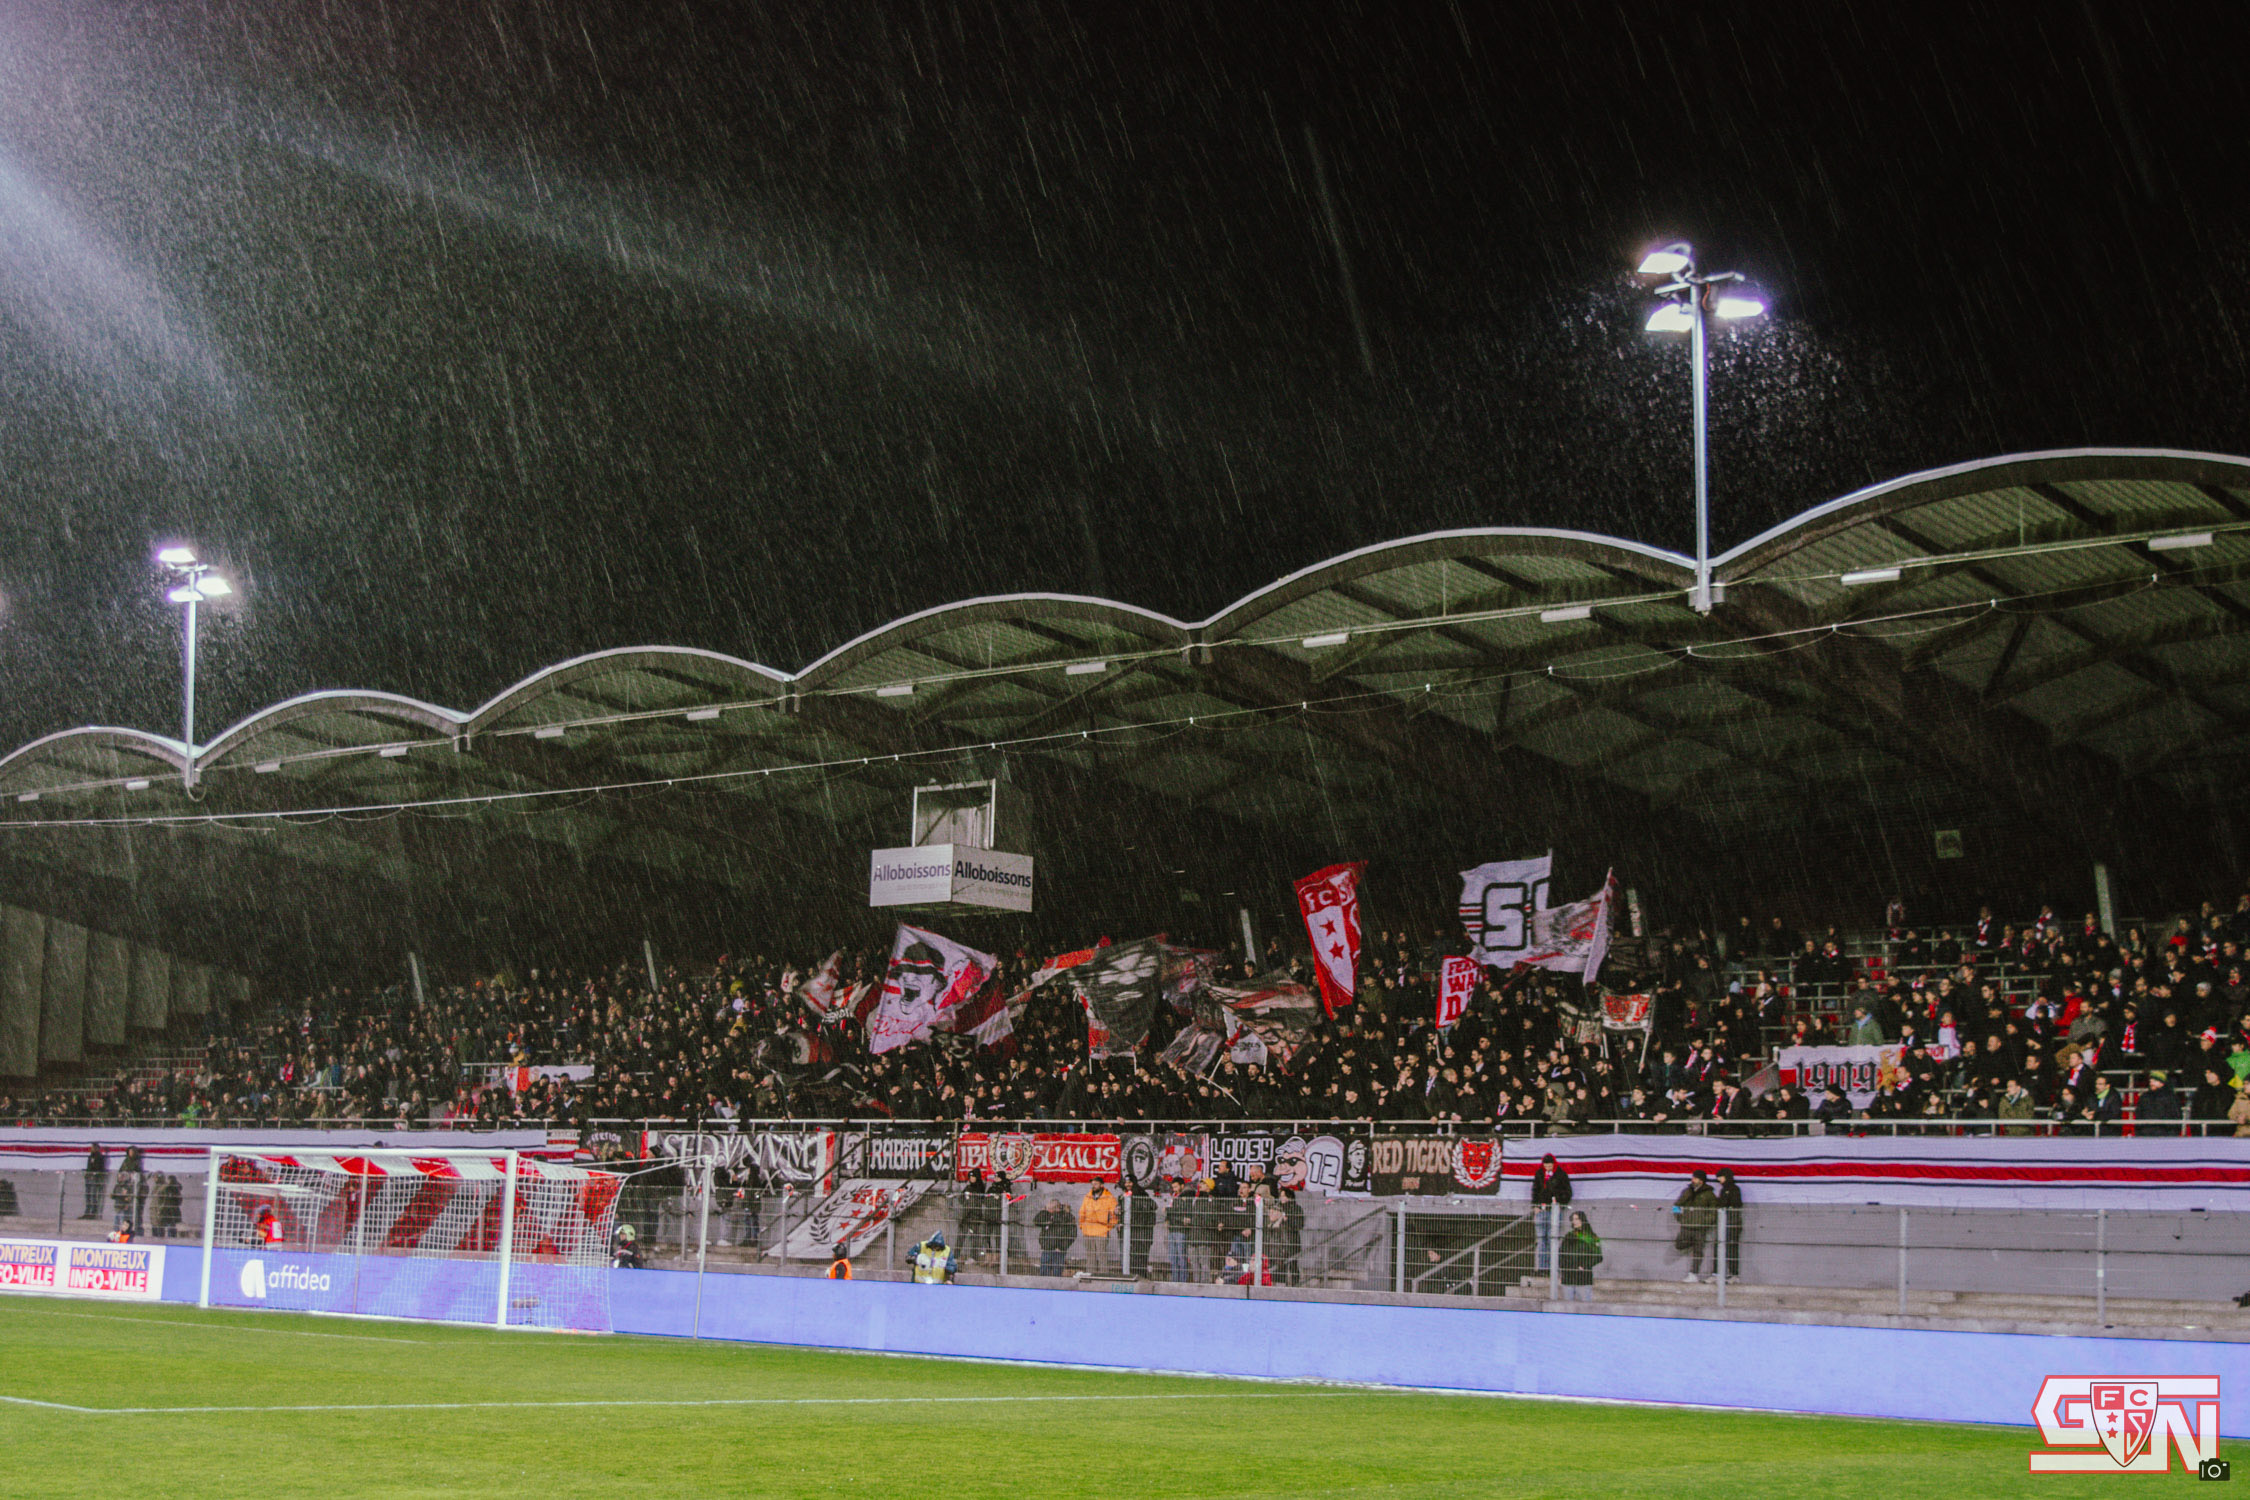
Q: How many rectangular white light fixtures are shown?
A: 12